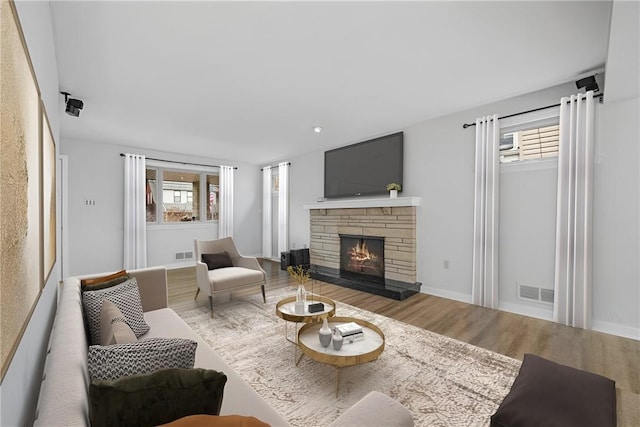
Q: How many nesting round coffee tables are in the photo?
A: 2